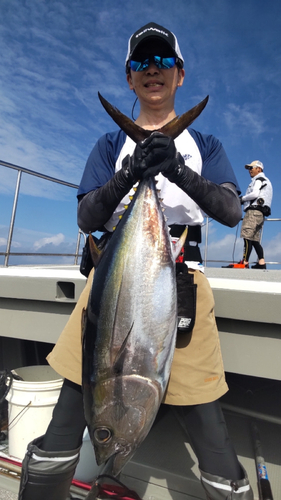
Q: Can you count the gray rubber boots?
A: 2